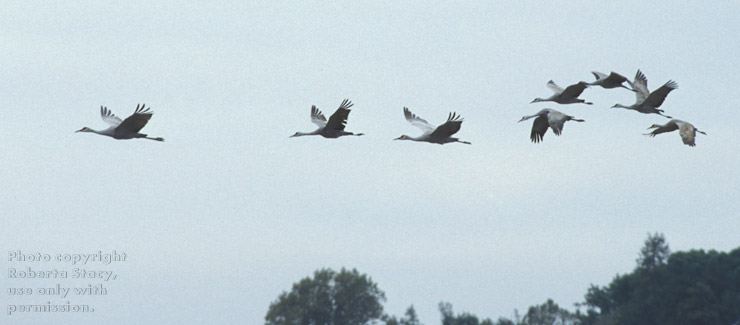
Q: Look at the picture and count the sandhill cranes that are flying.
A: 8